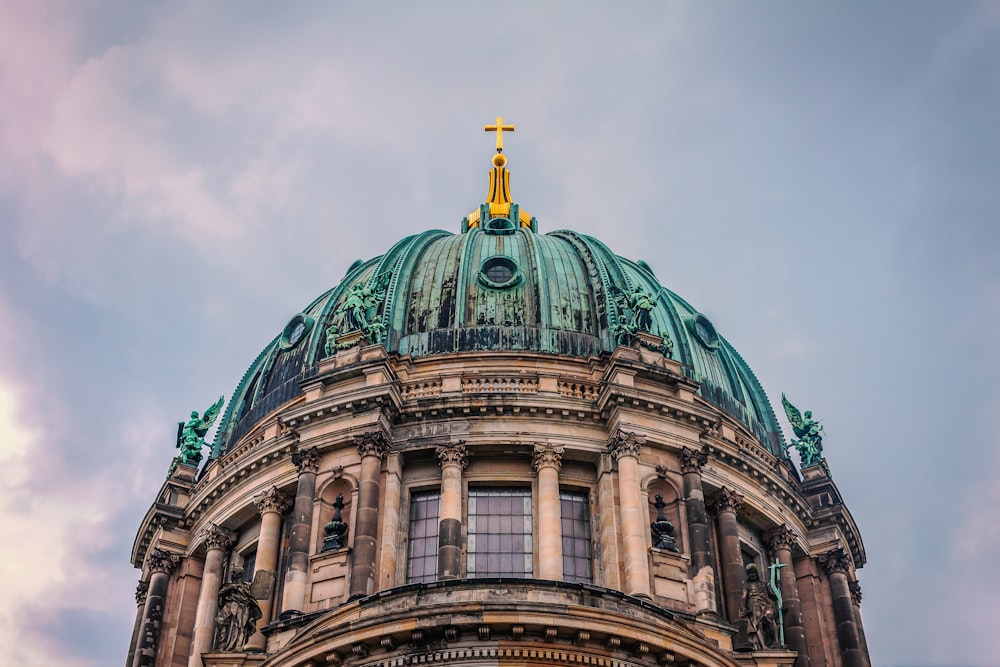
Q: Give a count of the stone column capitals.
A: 14